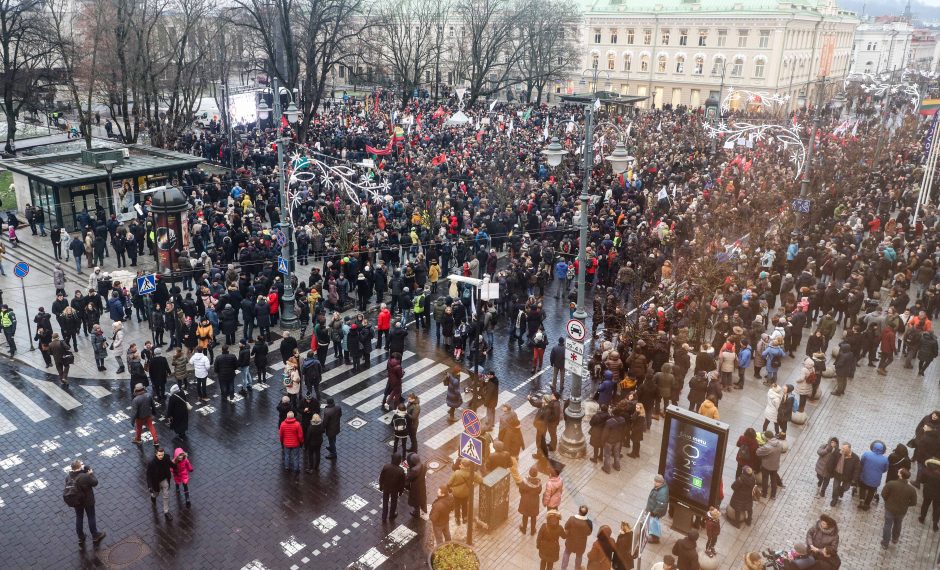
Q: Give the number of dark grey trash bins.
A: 1